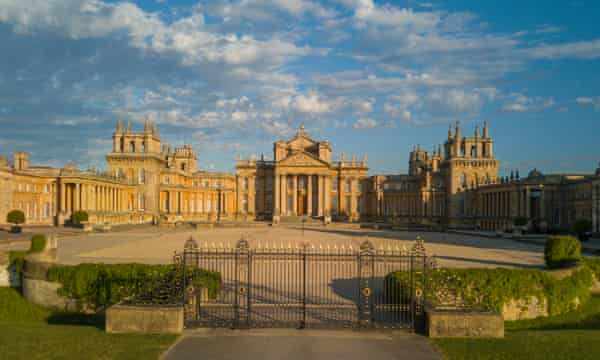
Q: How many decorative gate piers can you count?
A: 4